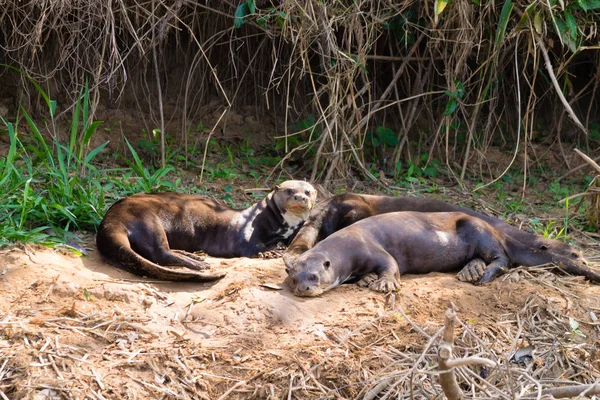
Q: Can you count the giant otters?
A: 3